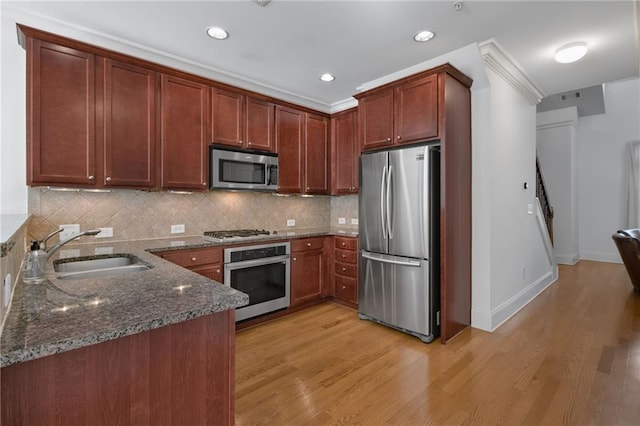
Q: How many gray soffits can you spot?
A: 1